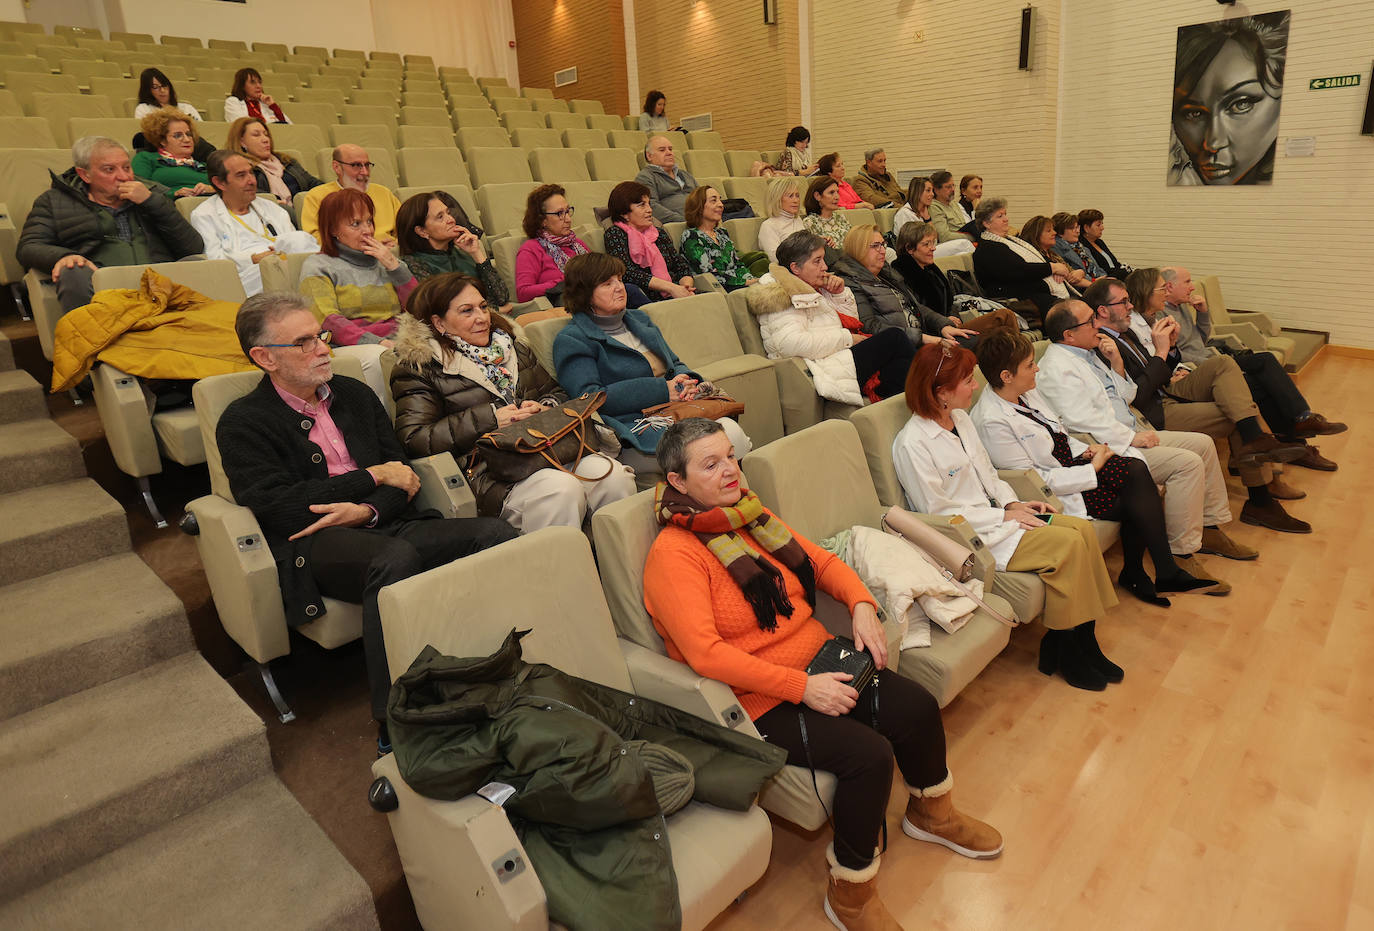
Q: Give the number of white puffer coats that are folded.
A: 1